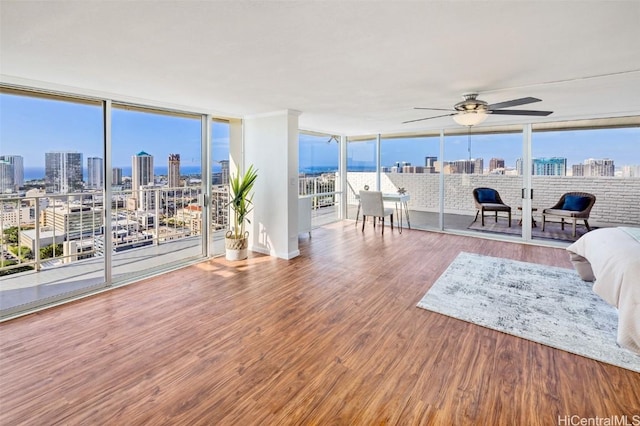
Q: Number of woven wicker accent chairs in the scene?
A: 2